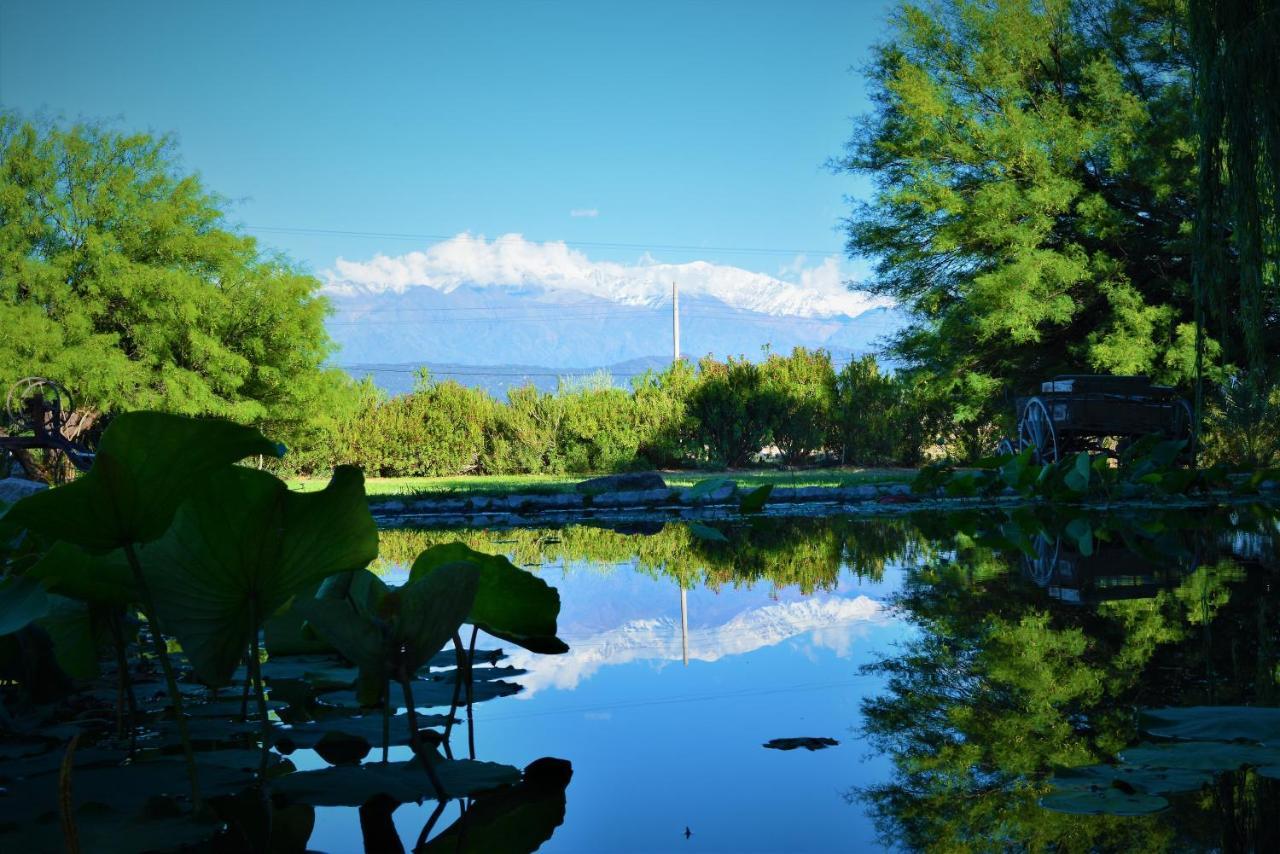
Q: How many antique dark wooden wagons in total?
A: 1